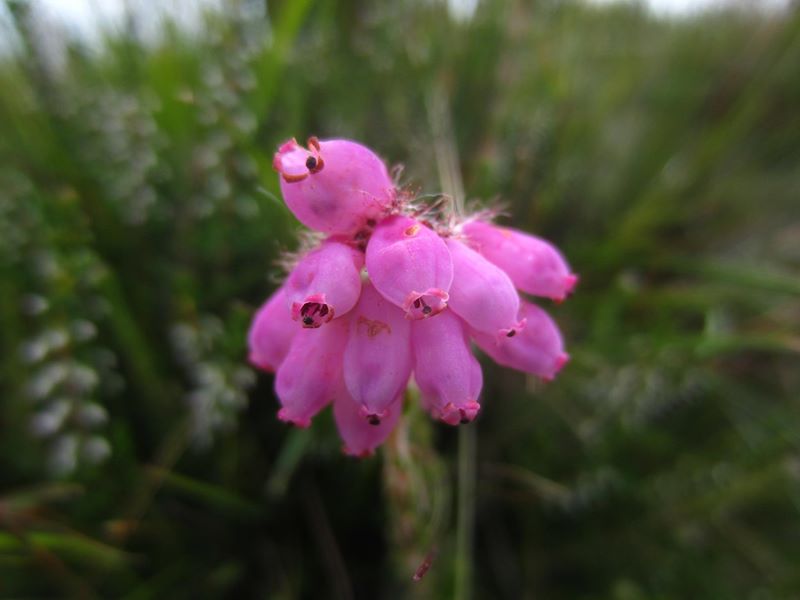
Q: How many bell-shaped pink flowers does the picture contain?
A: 11